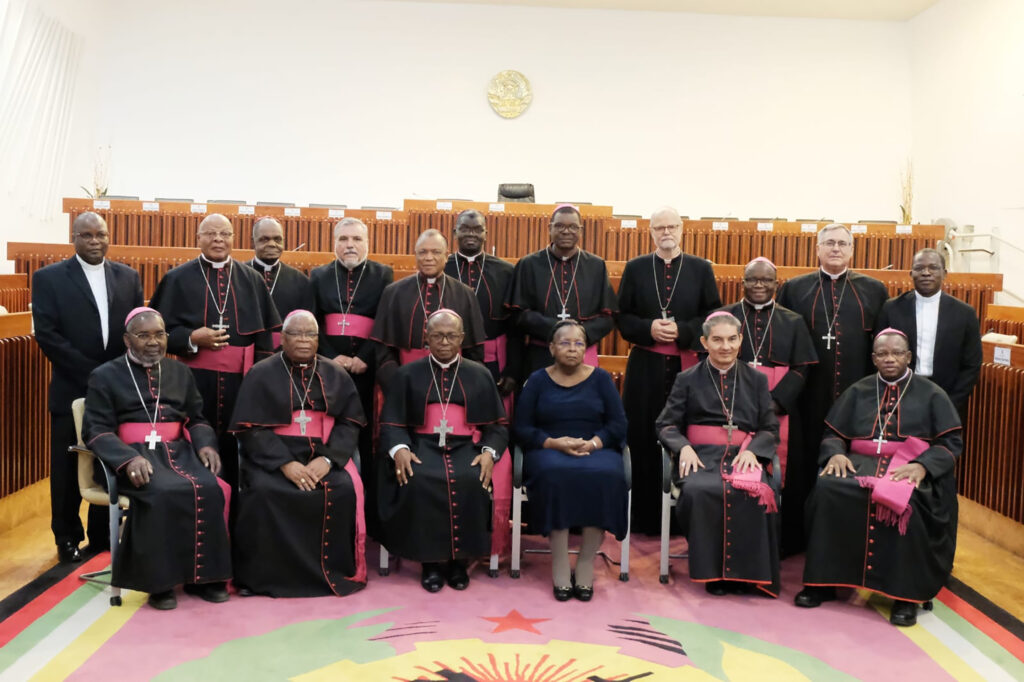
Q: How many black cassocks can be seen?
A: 14